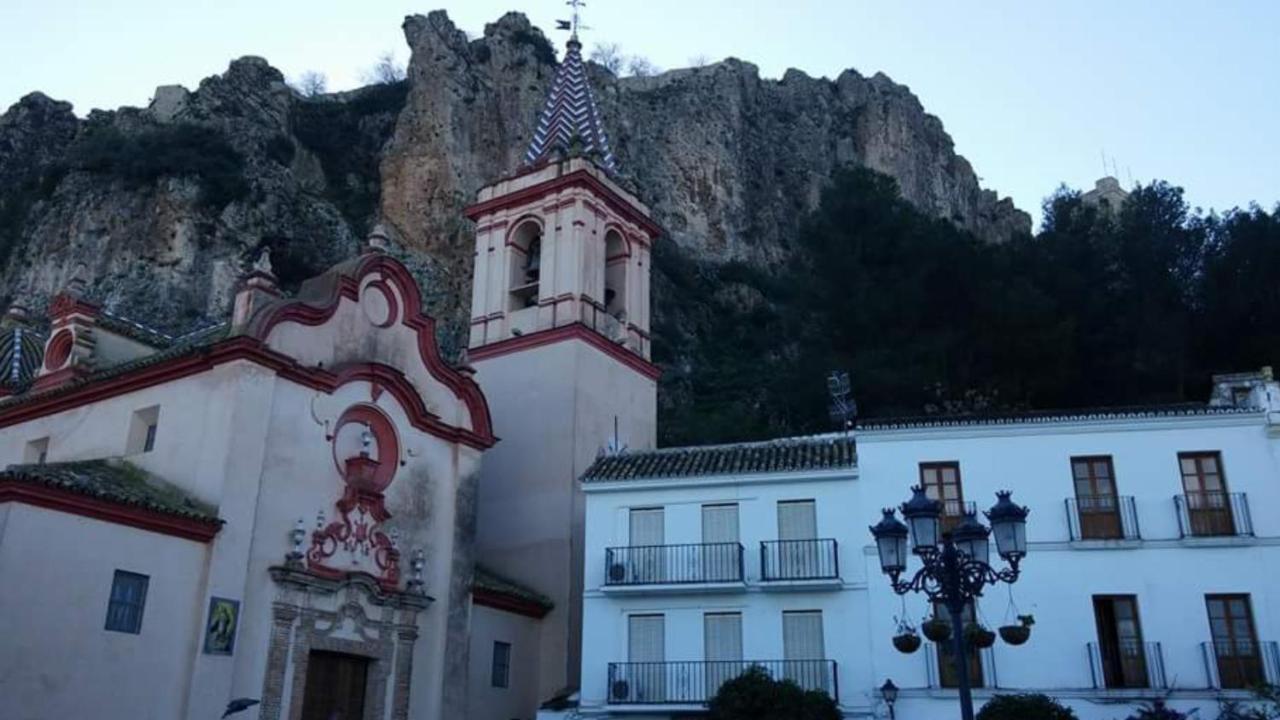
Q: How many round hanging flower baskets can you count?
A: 4